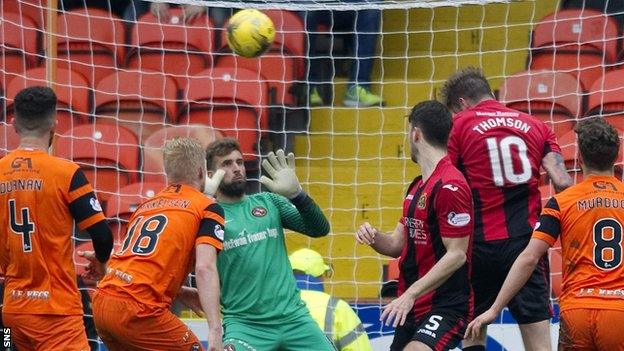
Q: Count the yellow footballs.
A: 1